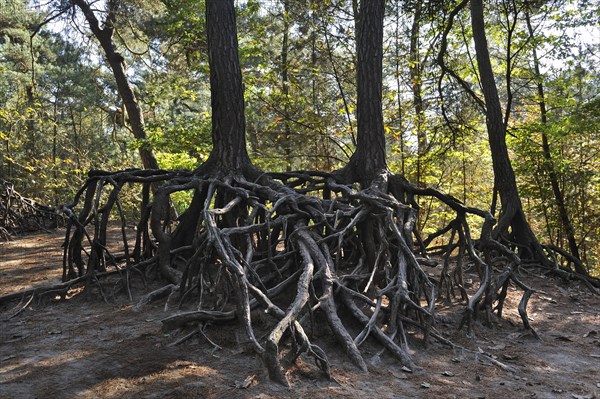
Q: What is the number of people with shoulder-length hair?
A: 0